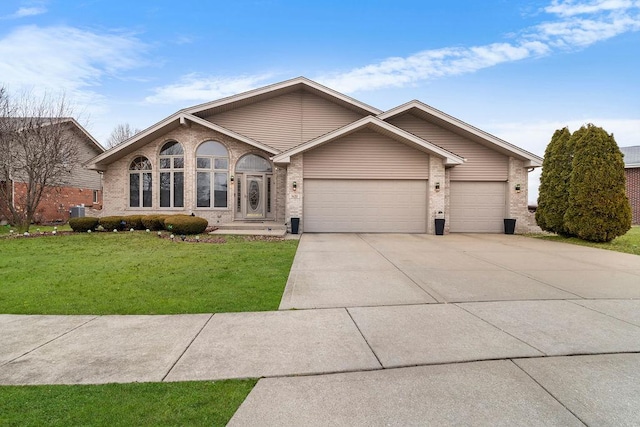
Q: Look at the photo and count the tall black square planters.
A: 3